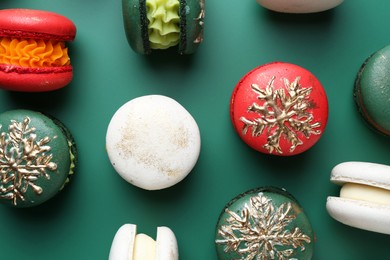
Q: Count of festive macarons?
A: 10